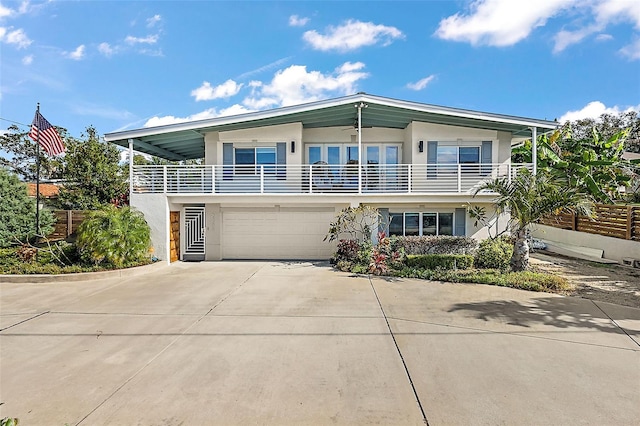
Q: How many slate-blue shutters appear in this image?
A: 6